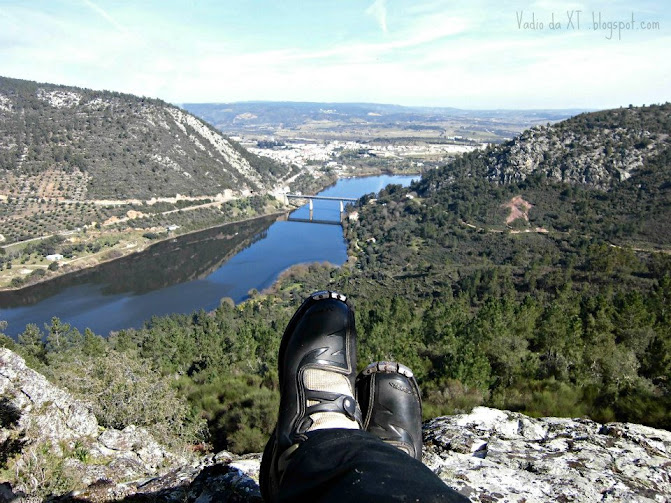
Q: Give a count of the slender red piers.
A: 0